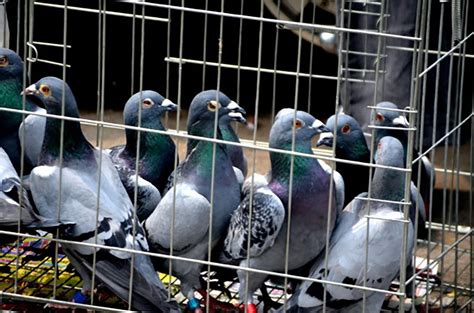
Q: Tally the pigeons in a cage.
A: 9